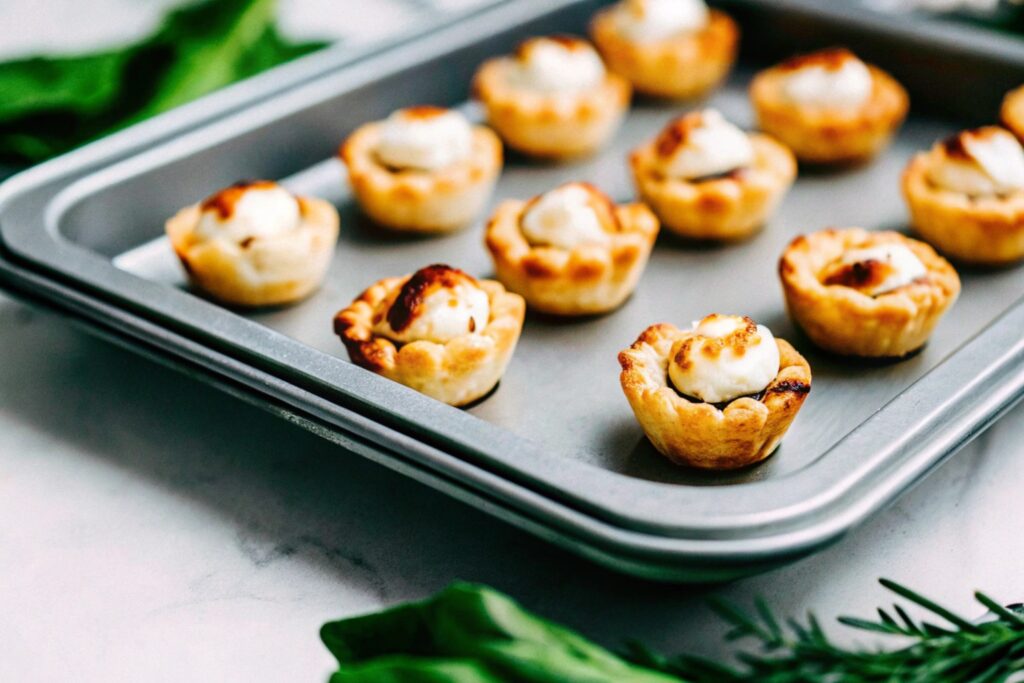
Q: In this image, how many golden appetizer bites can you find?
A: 12